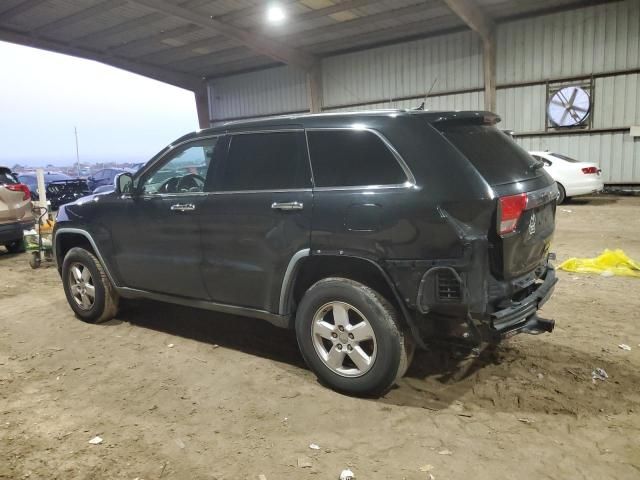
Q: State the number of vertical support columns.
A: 3